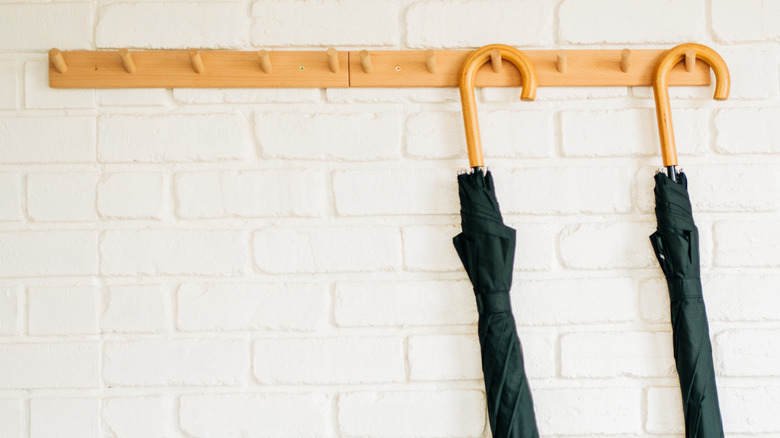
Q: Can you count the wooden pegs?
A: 11